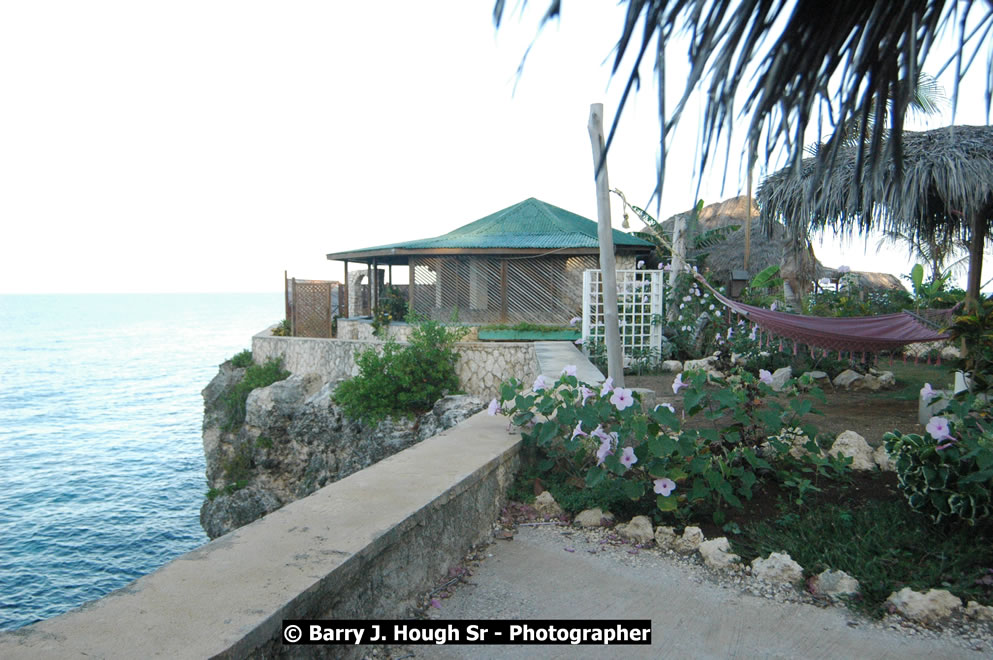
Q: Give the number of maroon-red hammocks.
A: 1